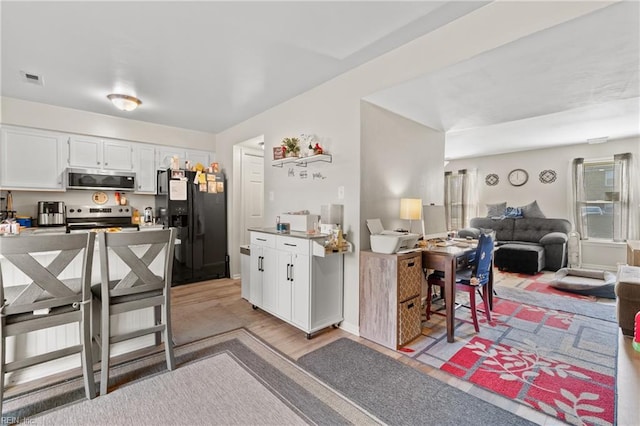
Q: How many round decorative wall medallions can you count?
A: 2